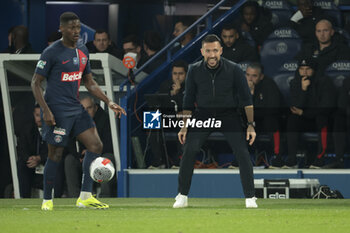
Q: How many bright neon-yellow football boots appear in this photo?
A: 2